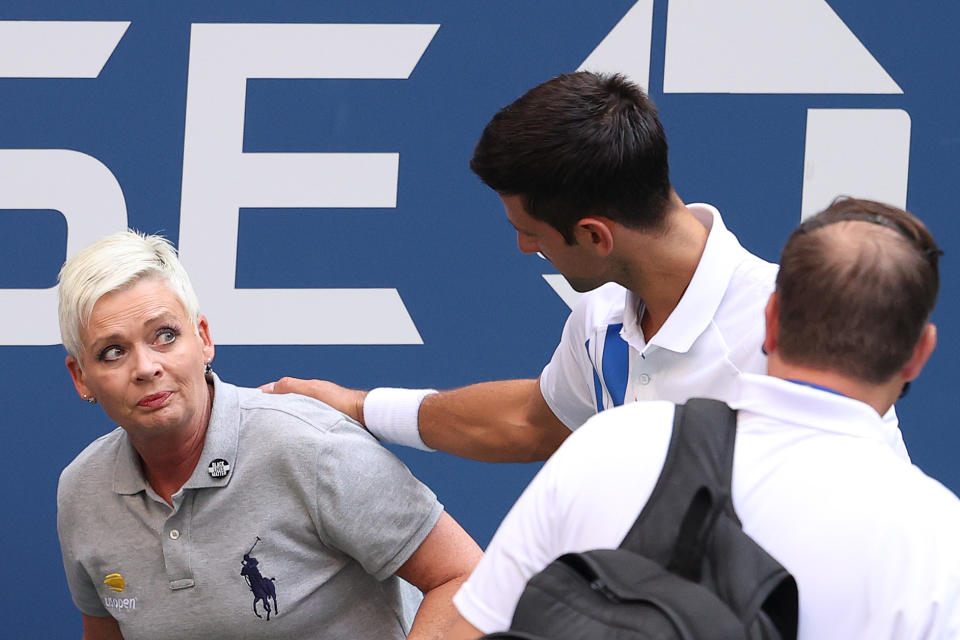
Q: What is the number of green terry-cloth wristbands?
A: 0